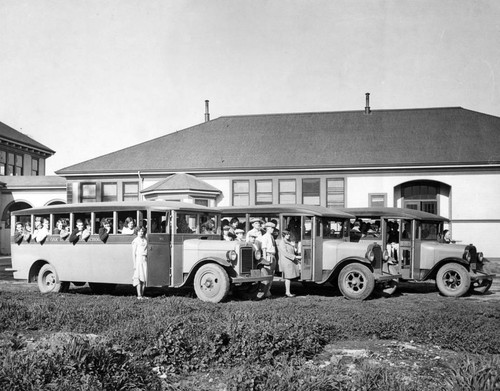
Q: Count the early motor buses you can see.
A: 3